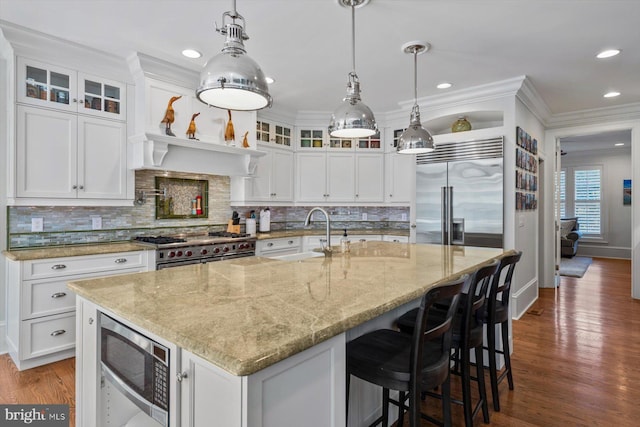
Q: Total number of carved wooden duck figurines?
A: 4